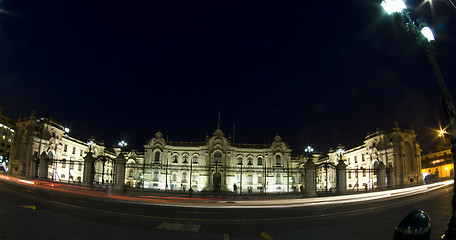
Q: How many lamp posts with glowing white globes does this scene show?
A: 5